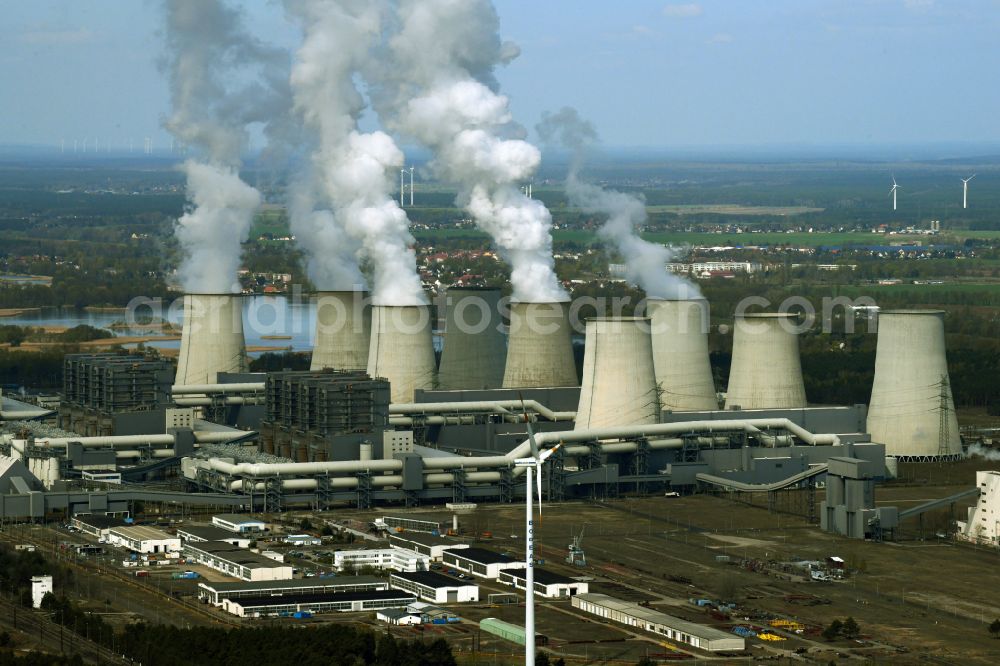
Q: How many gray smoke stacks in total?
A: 9